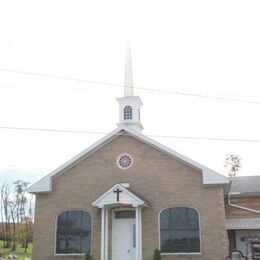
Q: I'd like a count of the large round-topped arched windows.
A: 2